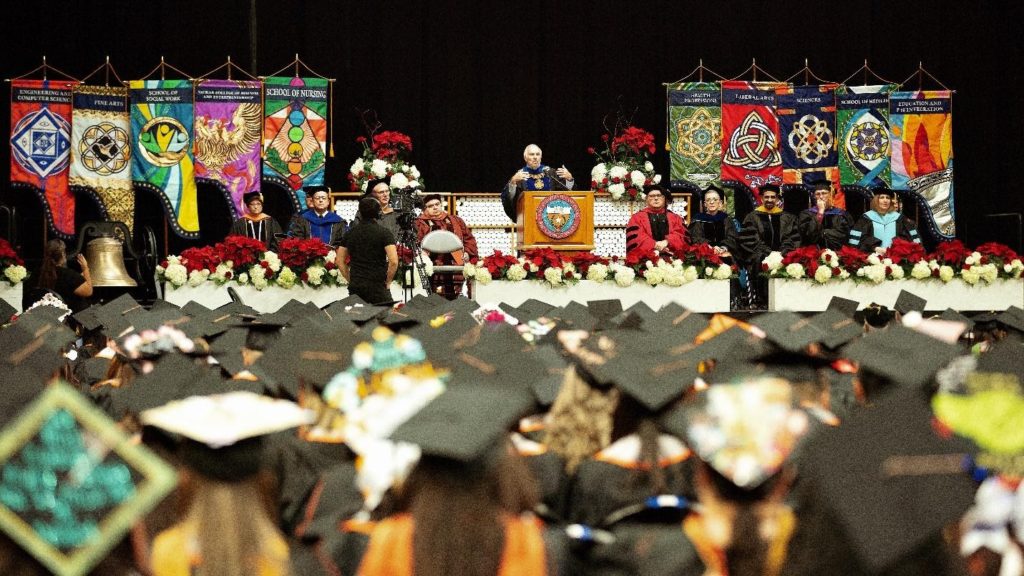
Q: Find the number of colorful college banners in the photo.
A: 10